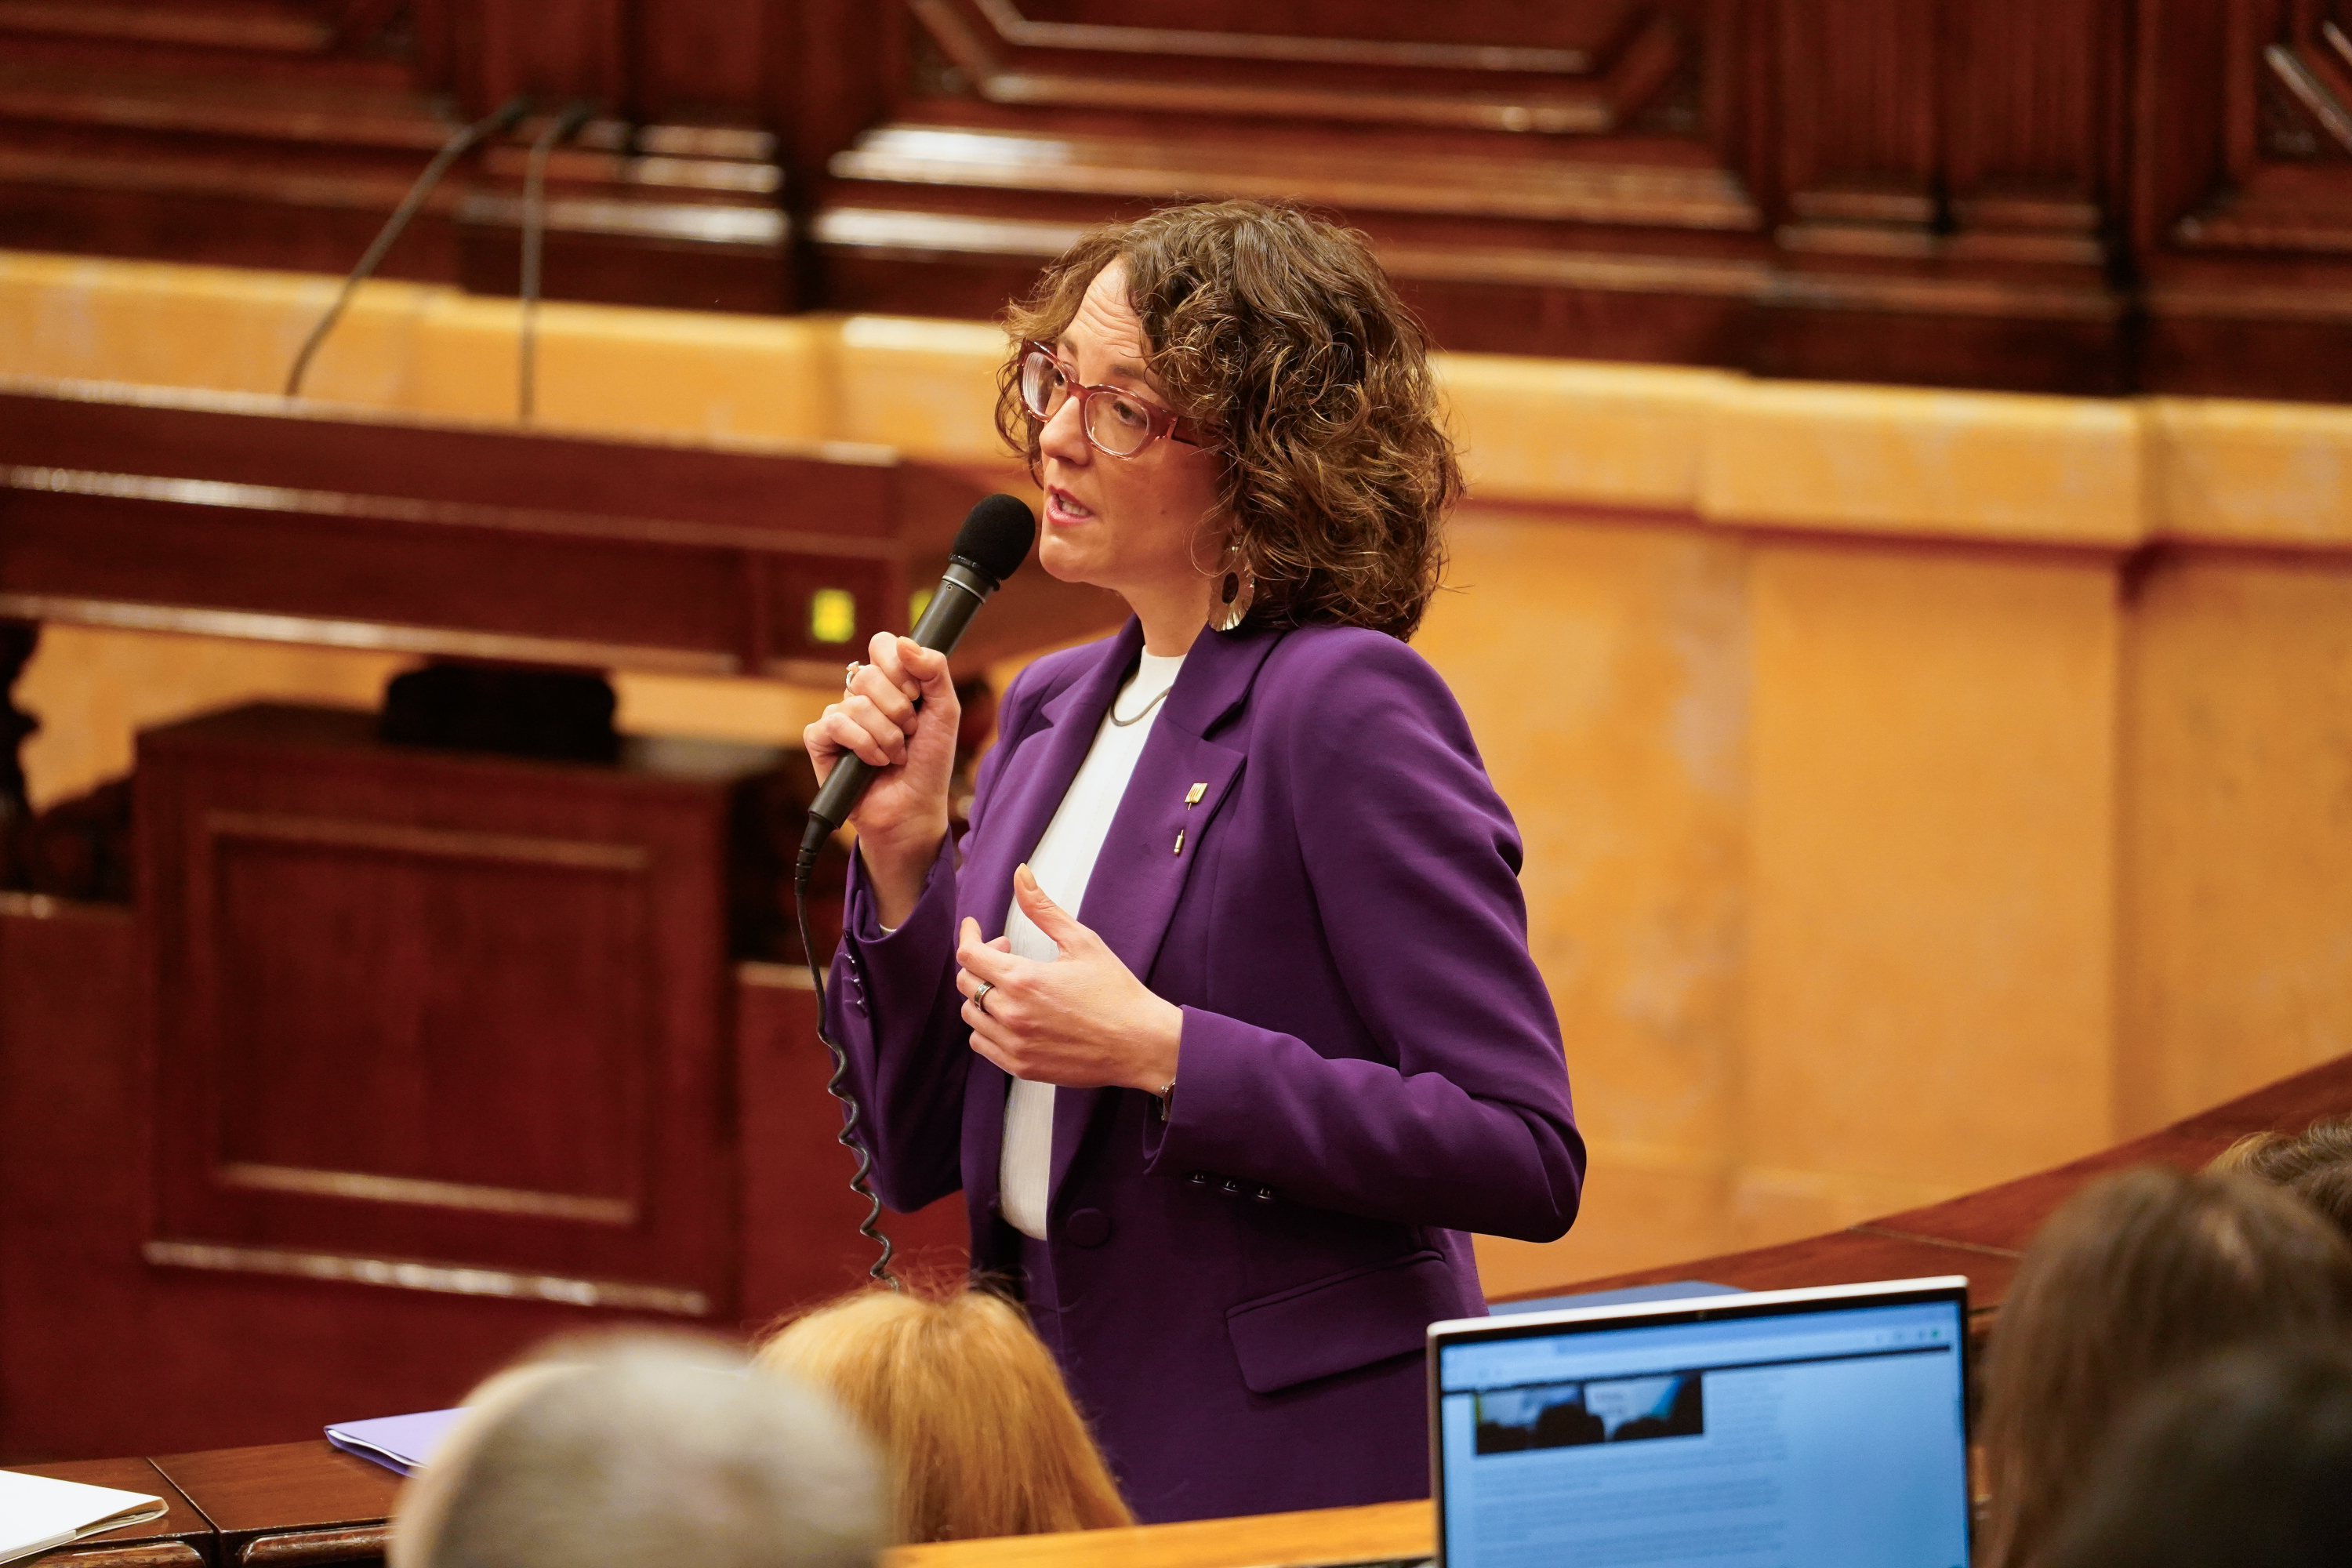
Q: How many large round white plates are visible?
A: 0